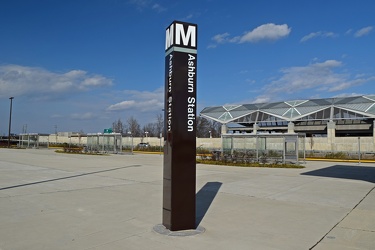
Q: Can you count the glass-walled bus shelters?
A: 3